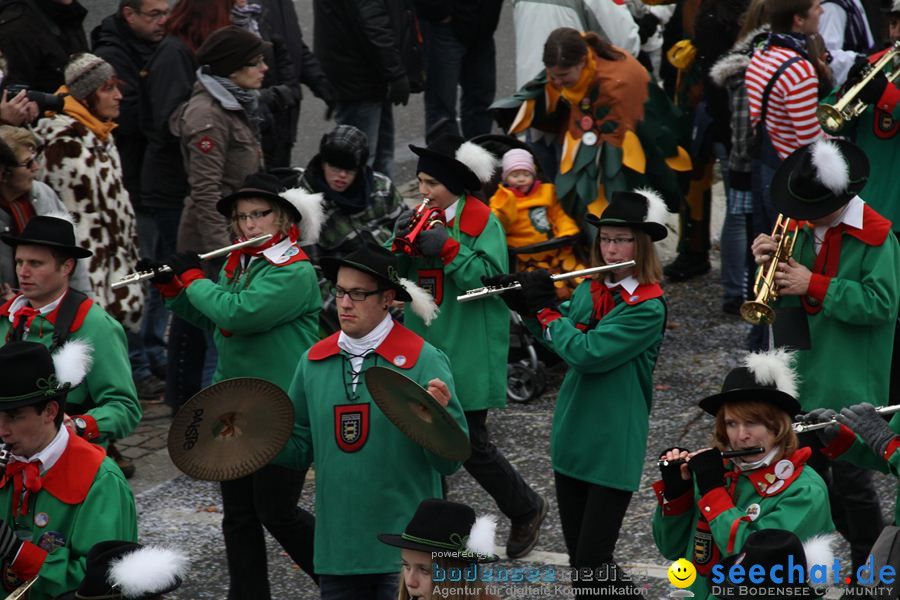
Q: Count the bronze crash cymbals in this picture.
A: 2